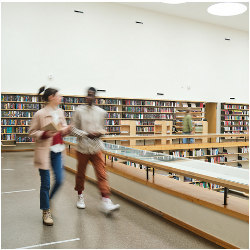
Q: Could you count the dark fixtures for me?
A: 6